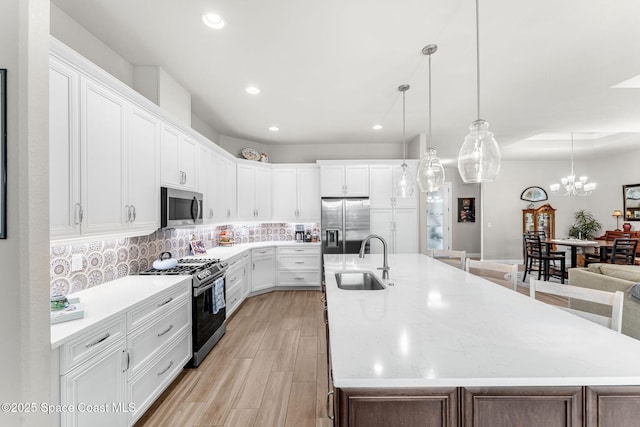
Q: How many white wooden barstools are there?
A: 3